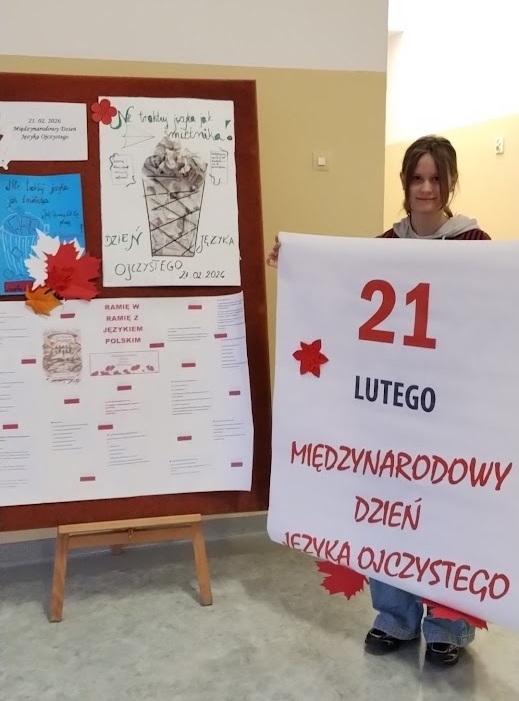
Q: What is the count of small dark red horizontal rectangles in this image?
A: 14